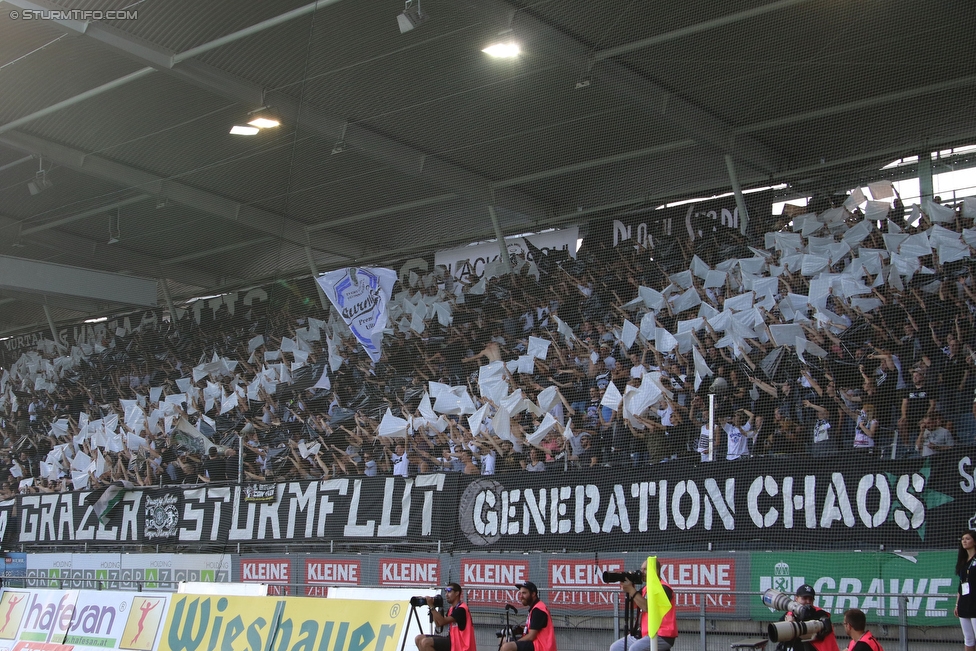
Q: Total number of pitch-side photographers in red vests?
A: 5